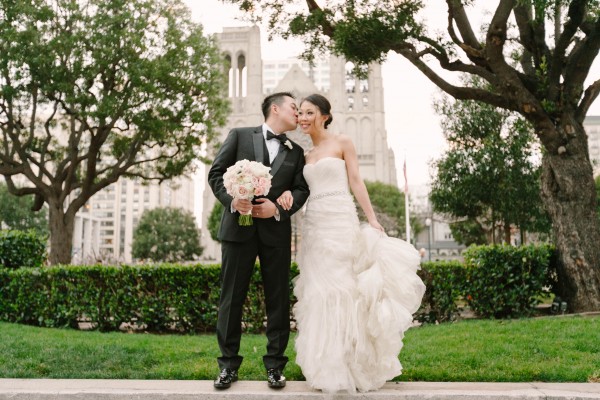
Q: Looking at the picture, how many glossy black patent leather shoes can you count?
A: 2